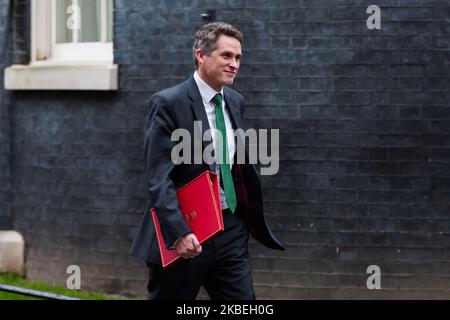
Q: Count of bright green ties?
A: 1